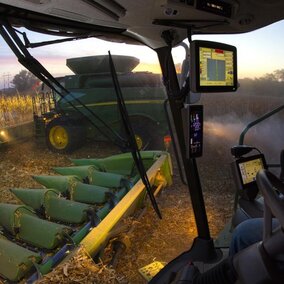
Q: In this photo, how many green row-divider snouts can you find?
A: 6